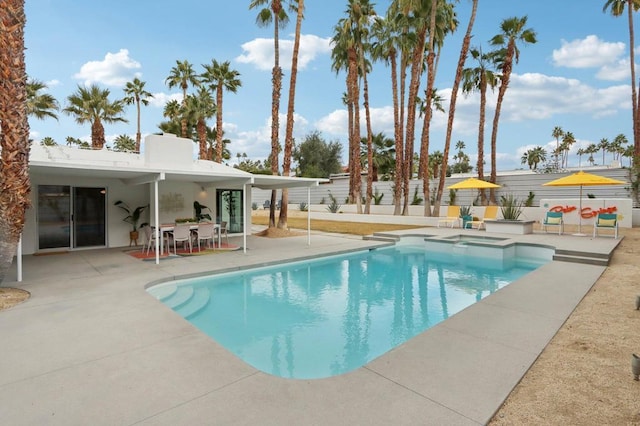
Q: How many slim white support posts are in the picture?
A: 4